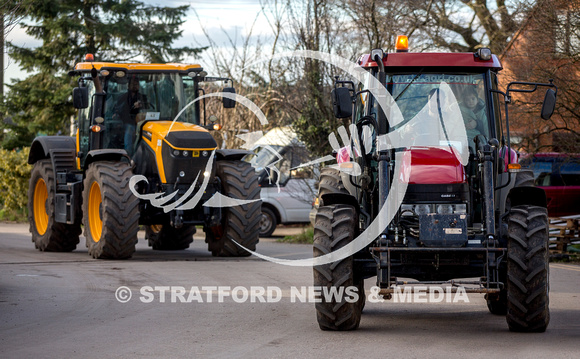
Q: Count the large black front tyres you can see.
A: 4